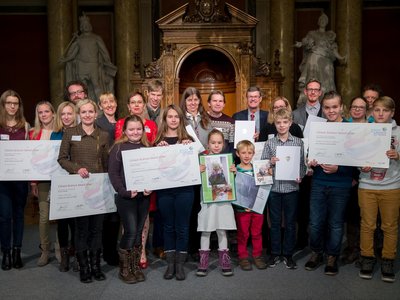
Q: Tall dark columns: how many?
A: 4